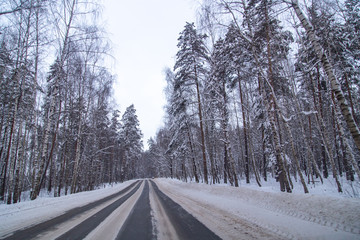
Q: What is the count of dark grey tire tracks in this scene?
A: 4